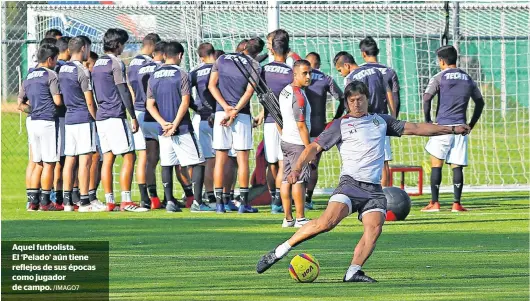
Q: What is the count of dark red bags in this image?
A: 1